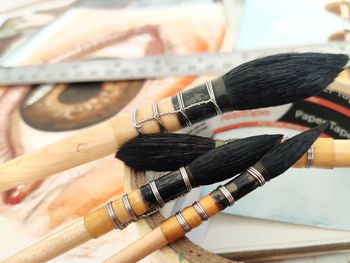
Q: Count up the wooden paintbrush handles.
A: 4